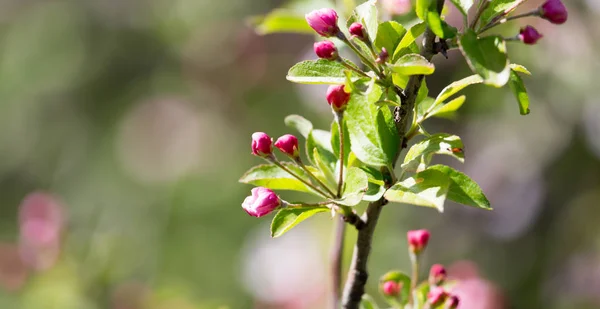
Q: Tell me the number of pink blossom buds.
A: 15